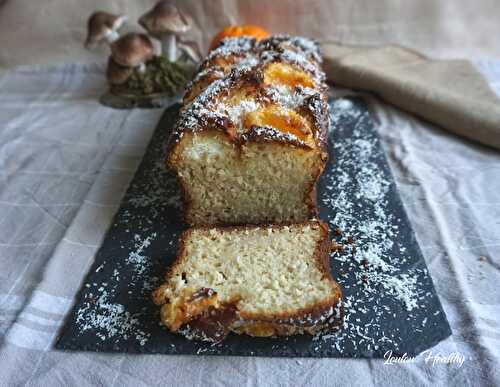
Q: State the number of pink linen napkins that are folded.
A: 0